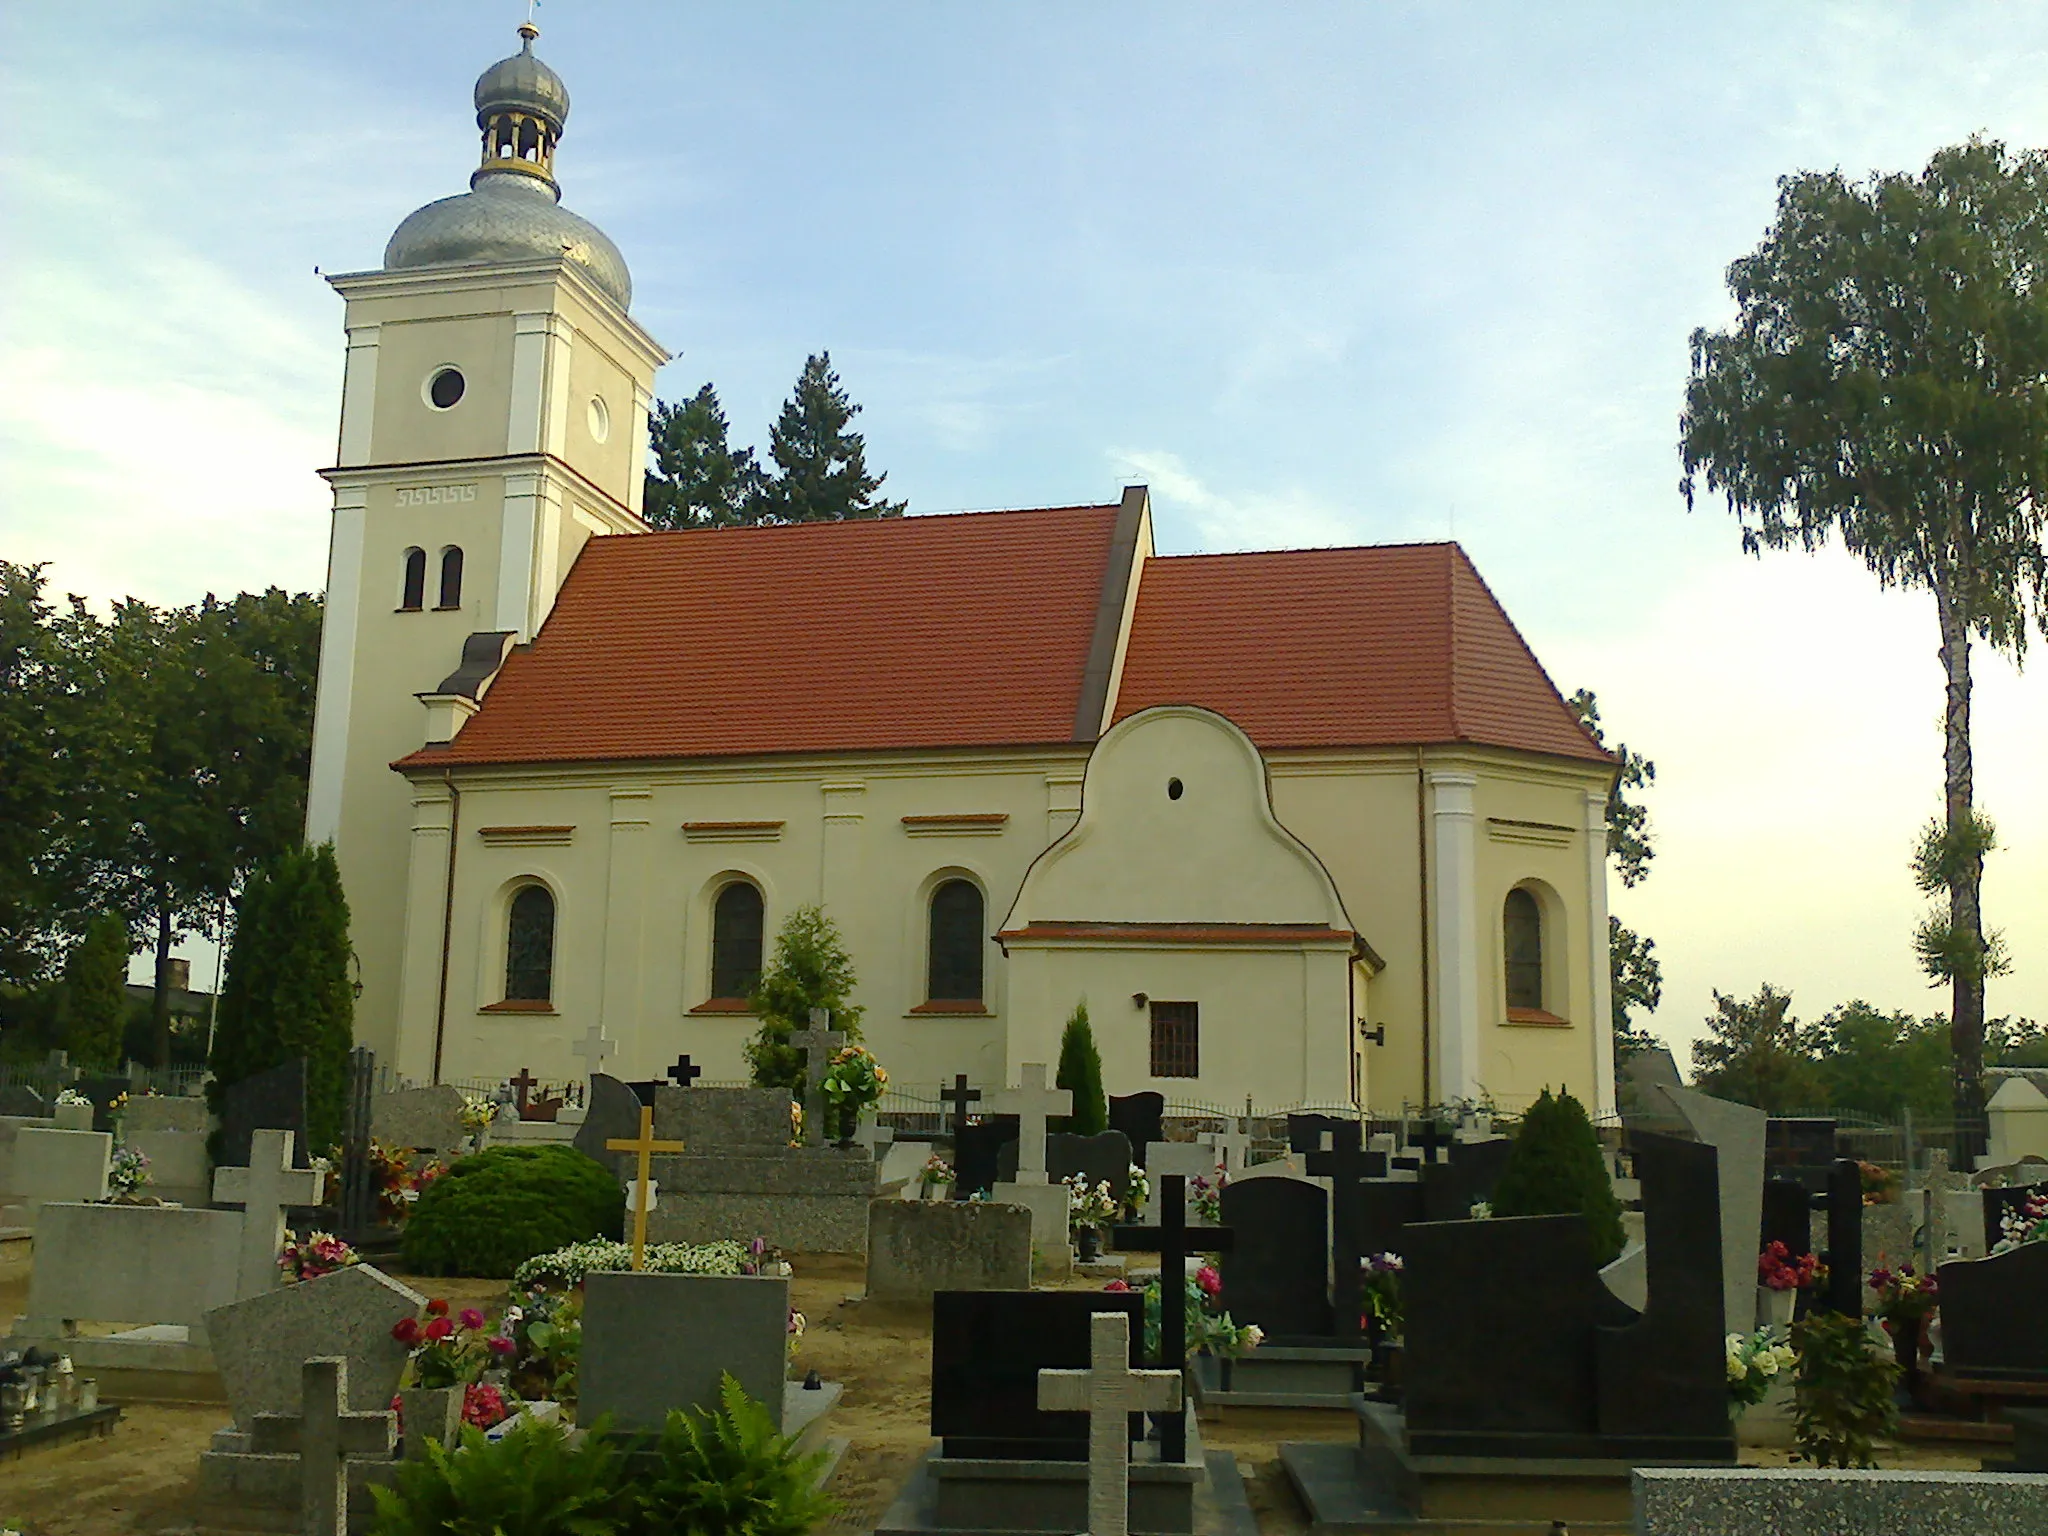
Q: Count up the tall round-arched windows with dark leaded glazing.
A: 4